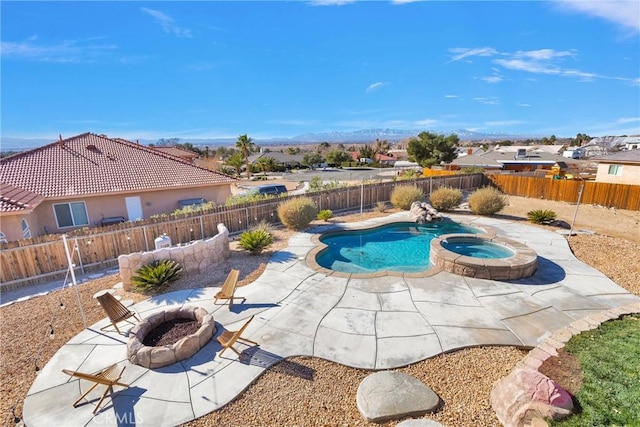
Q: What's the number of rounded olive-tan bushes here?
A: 4